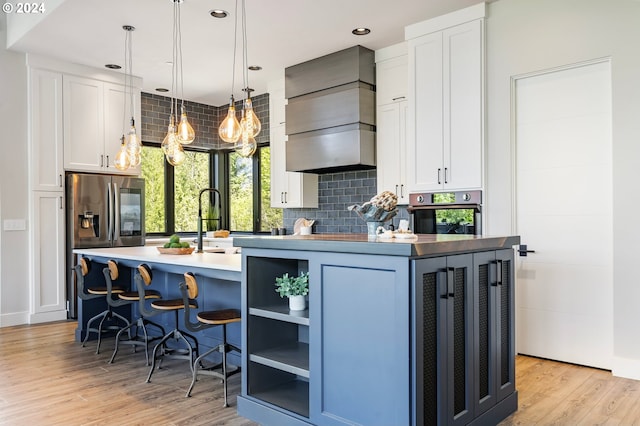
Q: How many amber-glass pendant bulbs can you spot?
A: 9